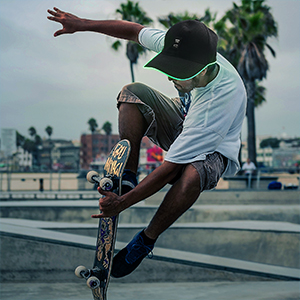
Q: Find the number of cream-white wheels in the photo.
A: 4